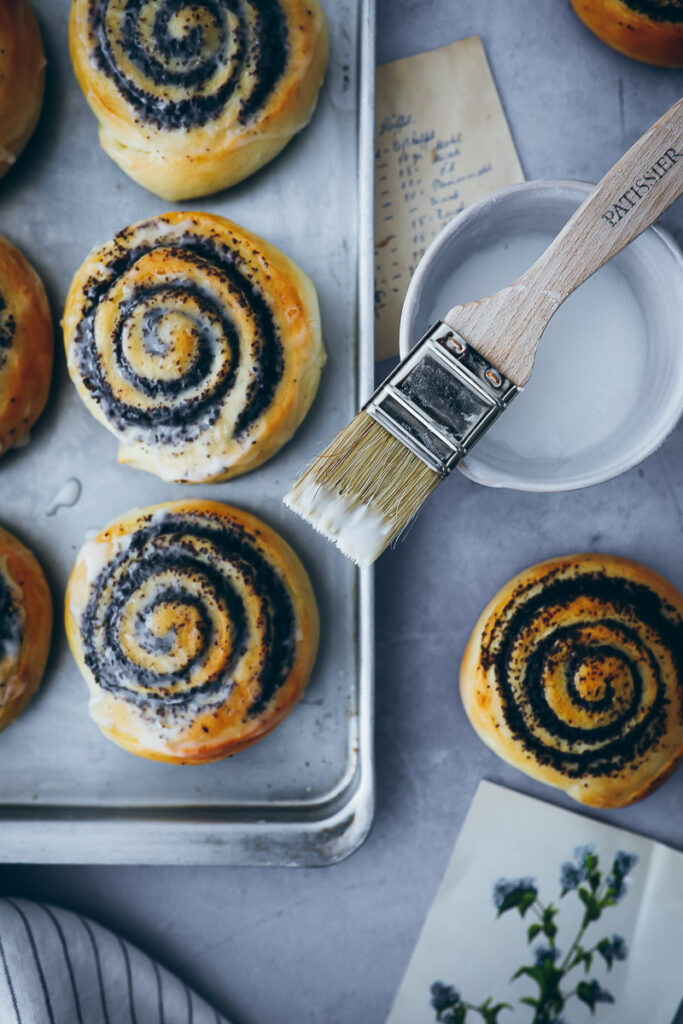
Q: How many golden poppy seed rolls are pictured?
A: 8